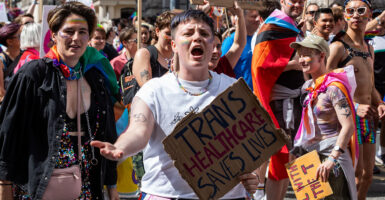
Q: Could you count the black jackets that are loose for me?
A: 1